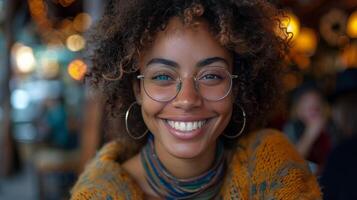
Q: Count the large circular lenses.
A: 2